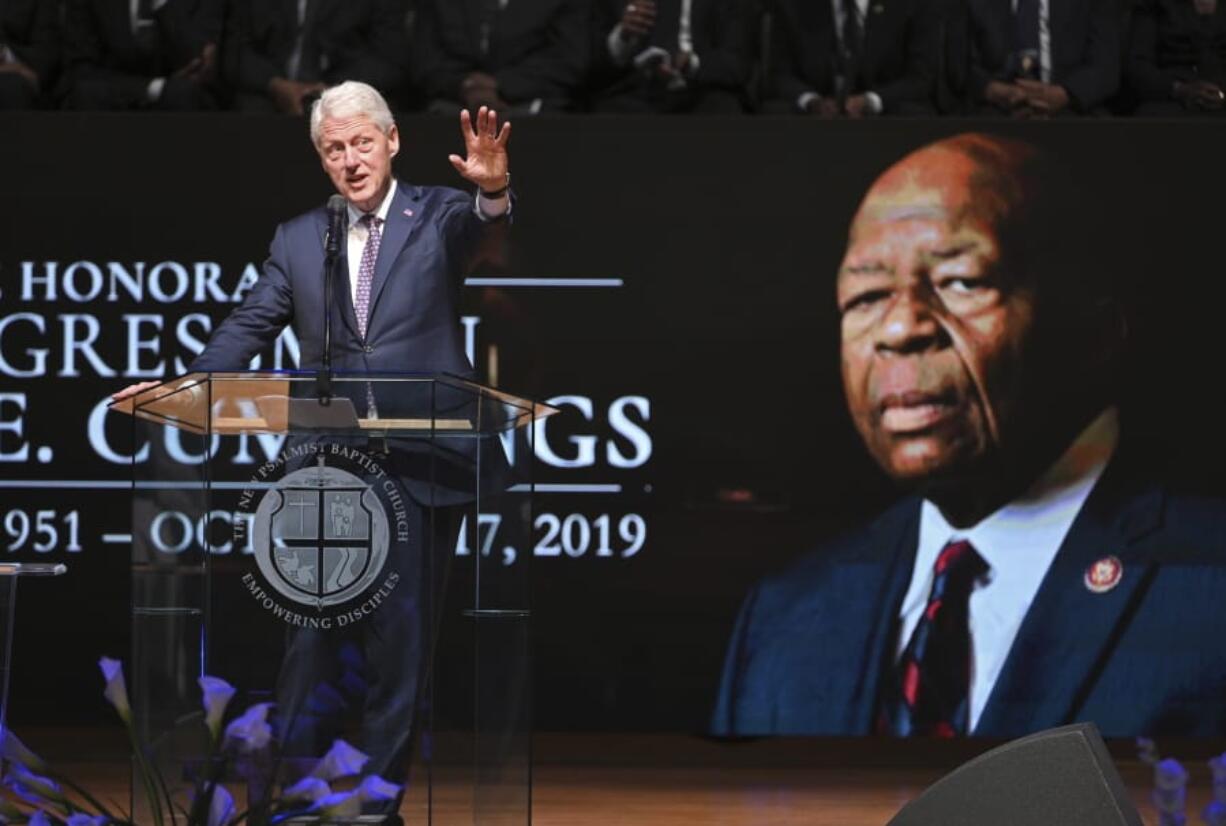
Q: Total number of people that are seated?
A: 8